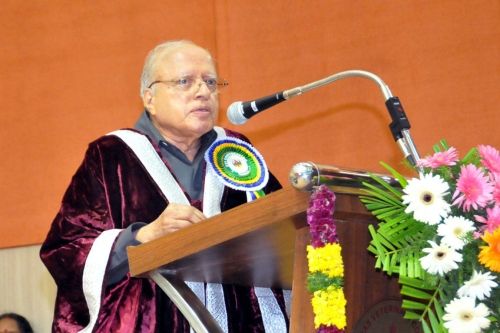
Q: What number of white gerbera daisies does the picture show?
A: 5